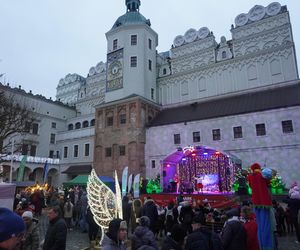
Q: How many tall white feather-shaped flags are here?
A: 3